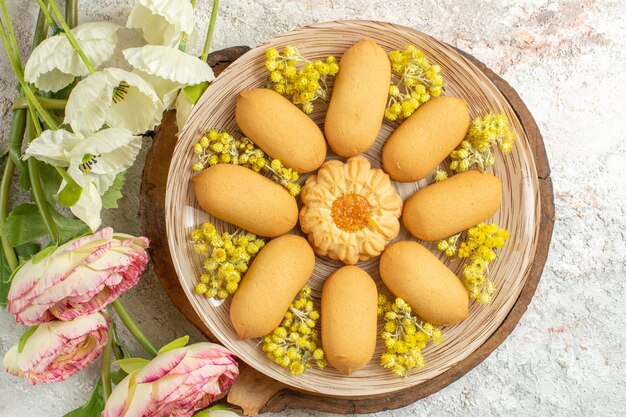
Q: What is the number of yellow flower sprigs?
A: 8